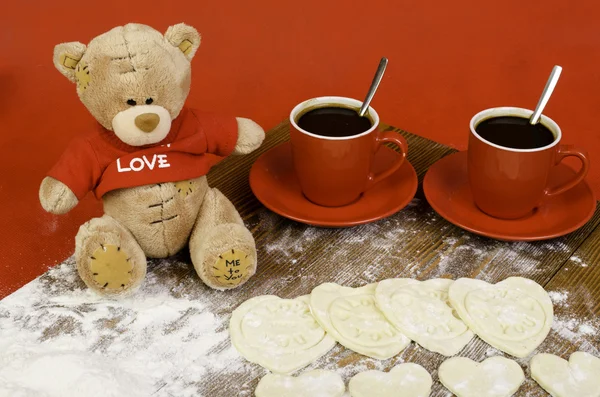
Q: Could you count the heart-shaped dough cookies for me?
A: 8